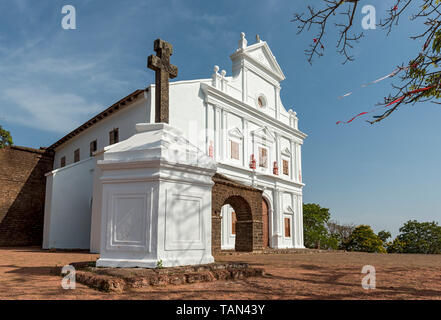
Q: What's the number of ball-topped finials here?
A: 5